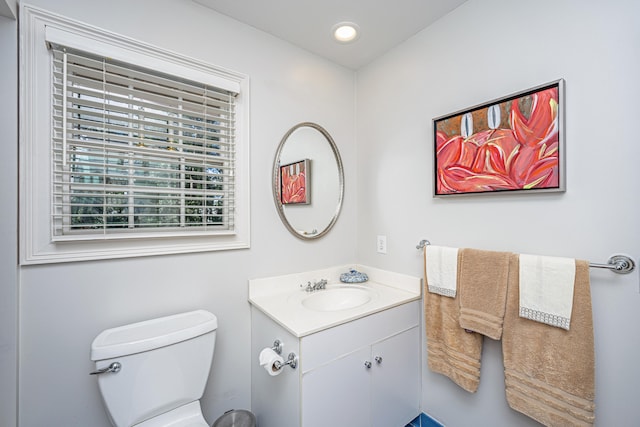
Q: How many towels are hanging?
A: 5